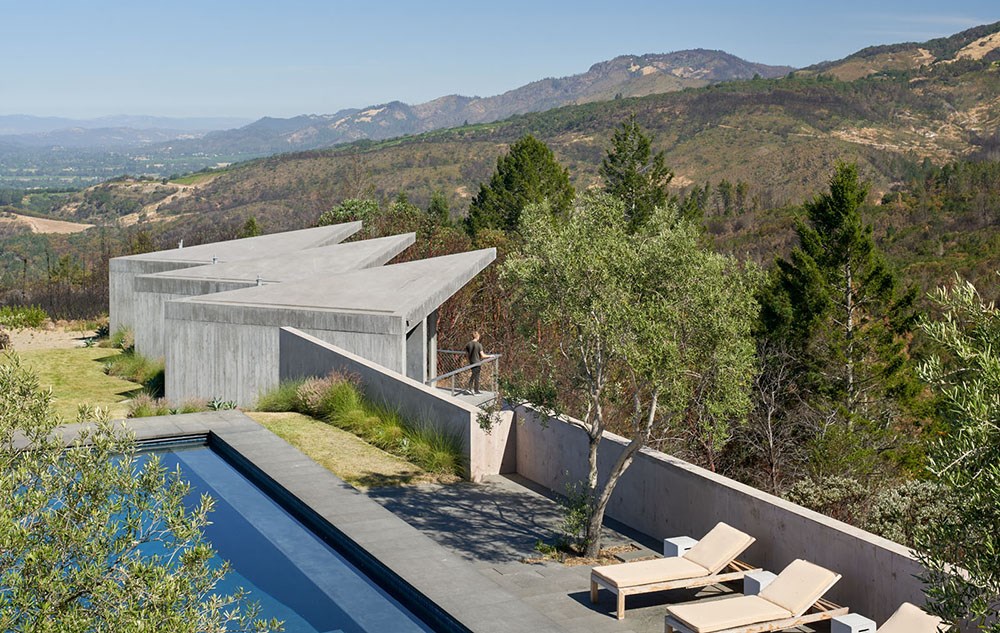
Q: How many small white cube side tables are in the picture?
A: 3